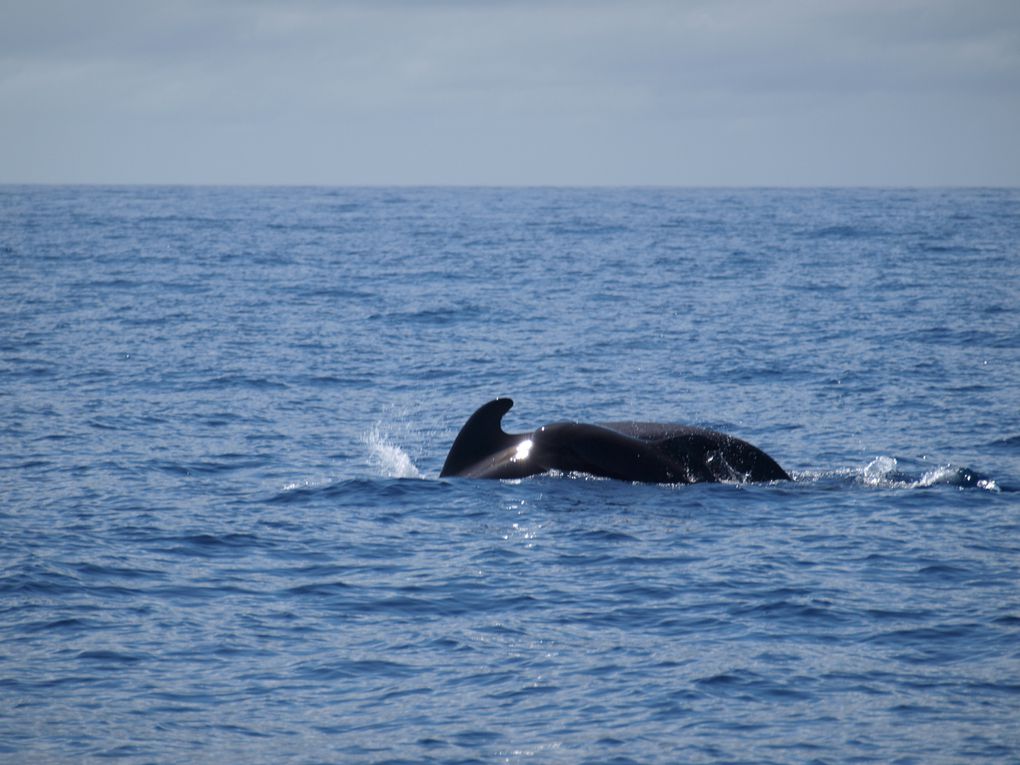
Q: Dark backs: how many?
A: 2